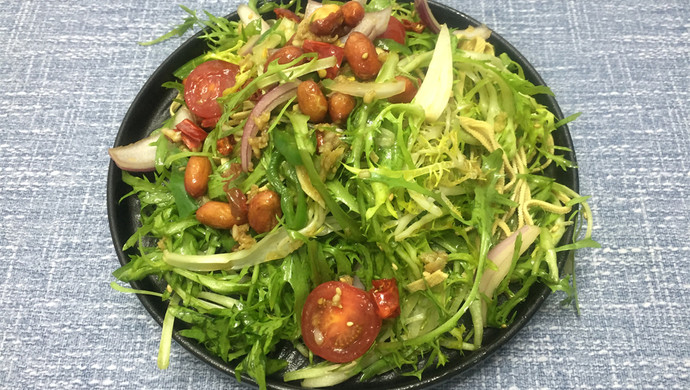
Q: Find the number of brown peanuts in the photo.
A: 10